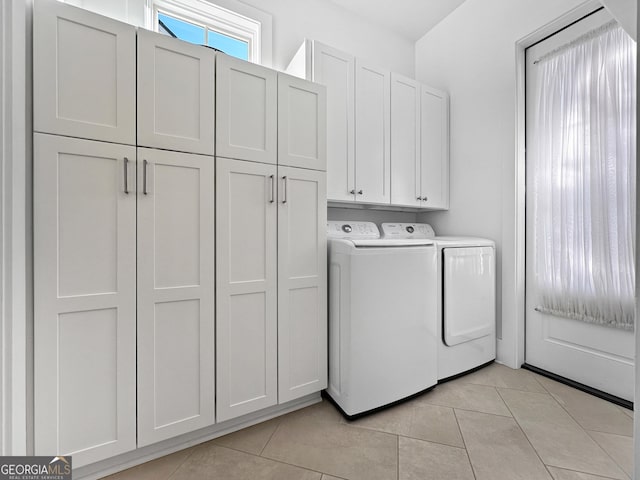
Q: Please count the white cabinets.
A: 12